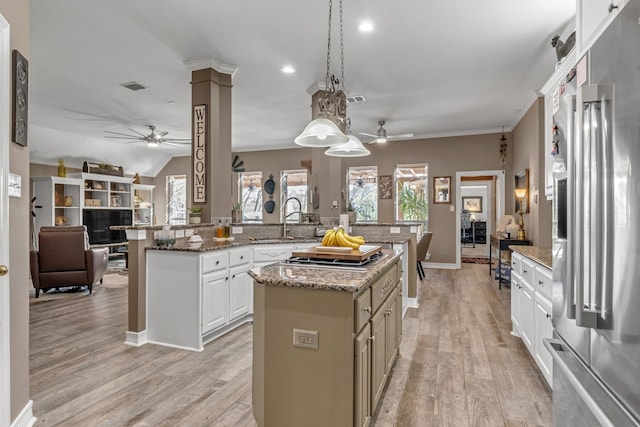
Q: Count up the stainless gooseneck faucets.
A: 1